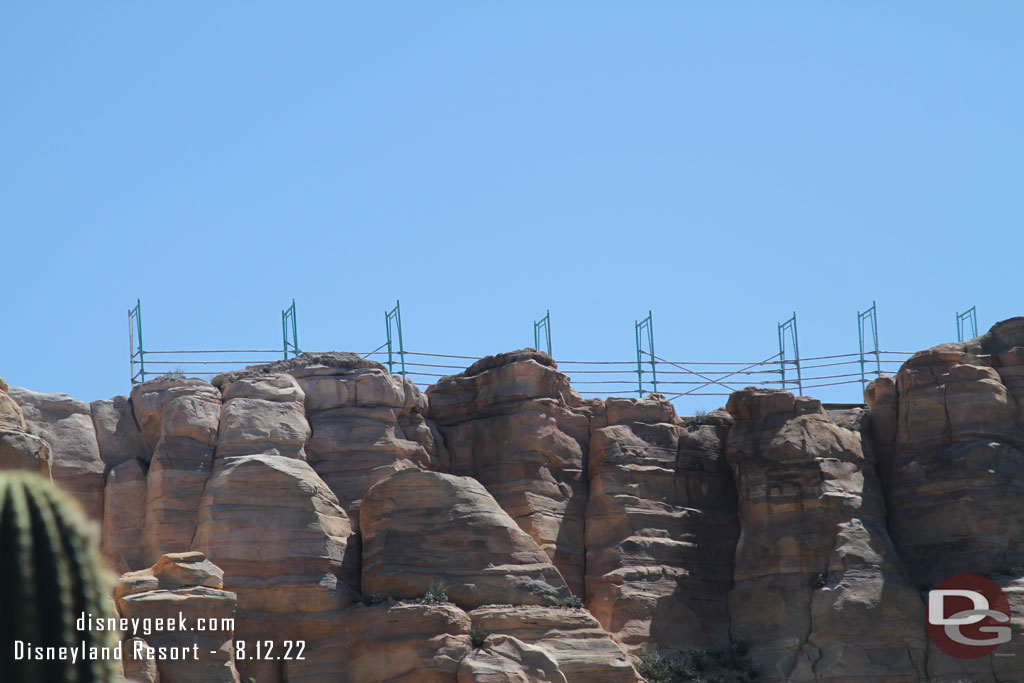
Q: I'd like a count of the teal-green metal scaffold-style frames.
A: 8